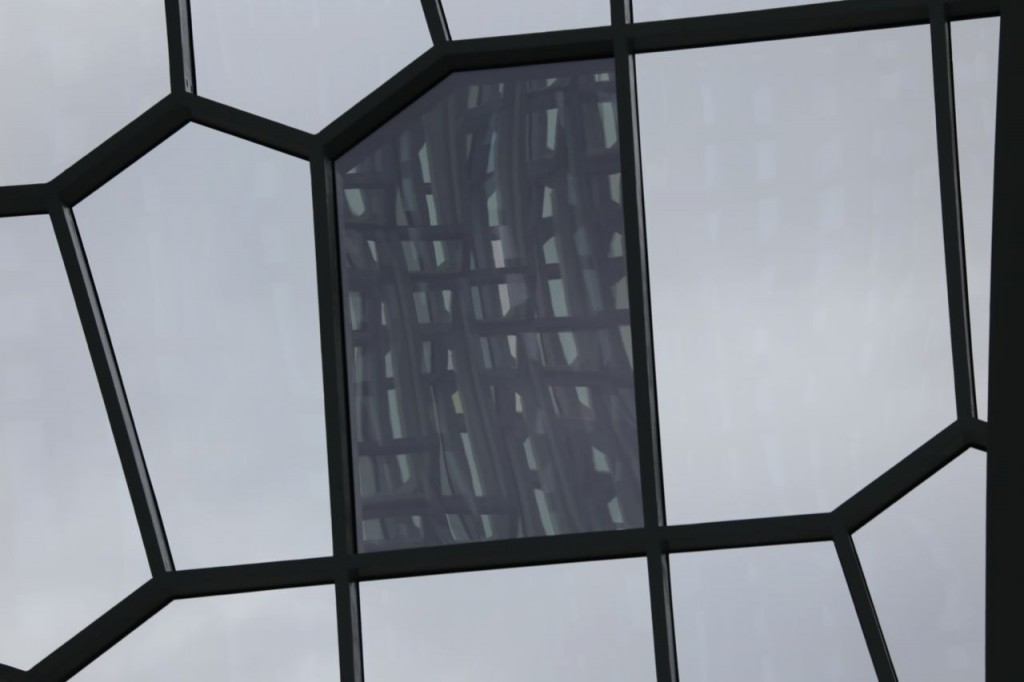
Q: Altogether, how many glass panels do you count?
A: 13